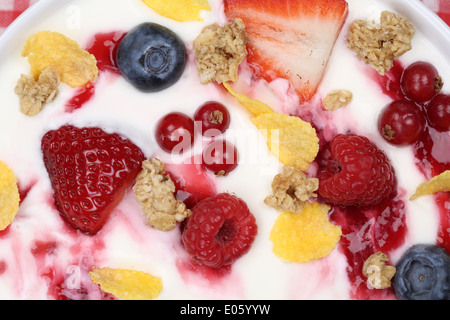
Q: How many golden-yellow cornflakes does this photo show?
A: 8